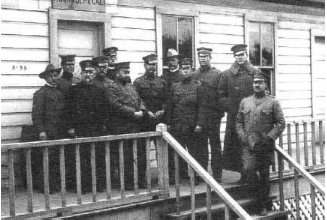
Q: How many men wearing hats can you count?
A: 12